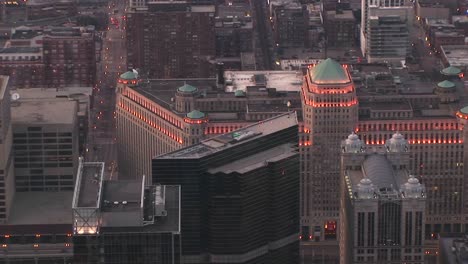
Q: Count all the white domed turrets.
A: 4